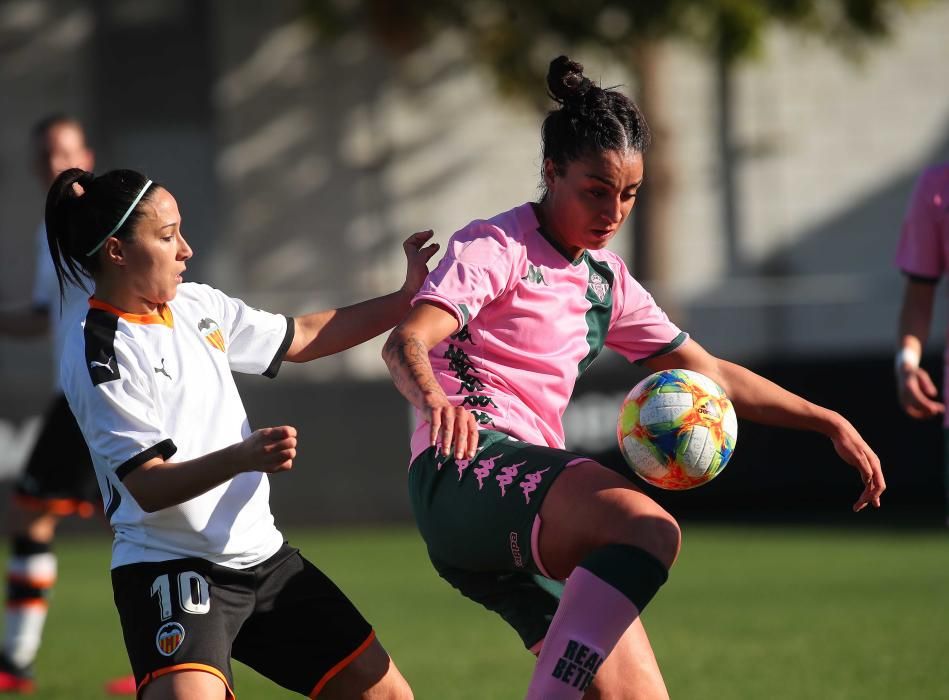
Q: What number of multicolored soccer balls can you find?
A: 1